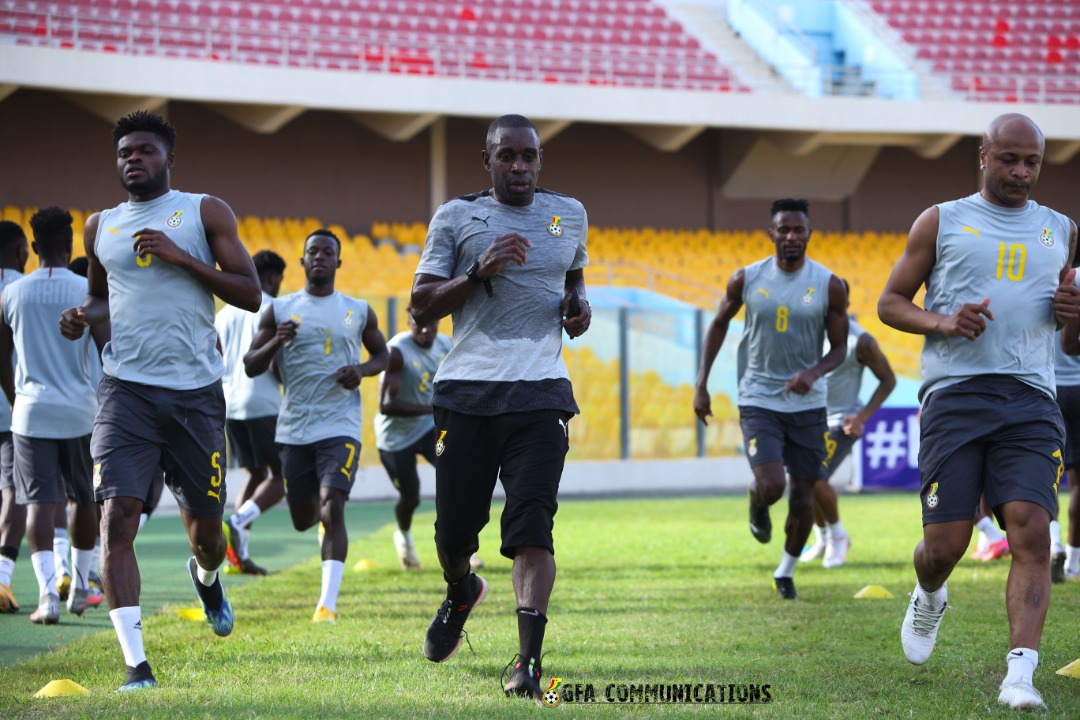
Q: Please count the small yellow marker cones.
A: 5